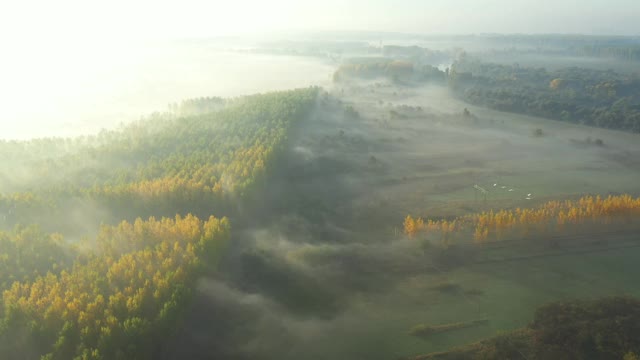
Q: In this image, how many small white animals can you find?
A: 5